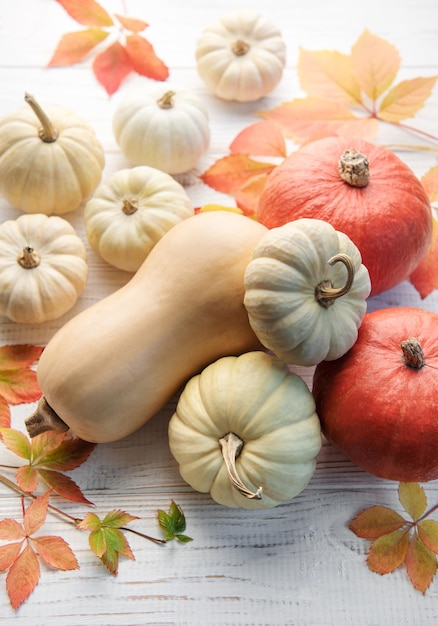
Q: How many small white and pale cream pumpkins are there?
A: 7